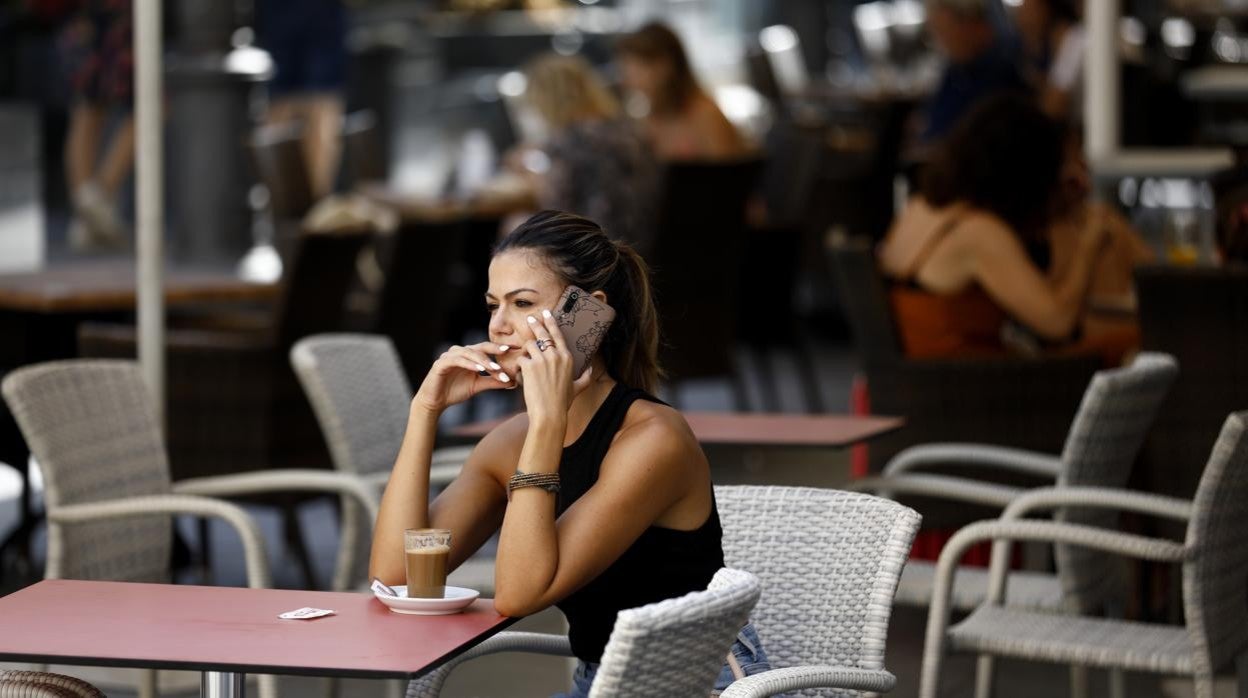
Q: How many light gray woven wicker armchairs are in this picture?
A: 6